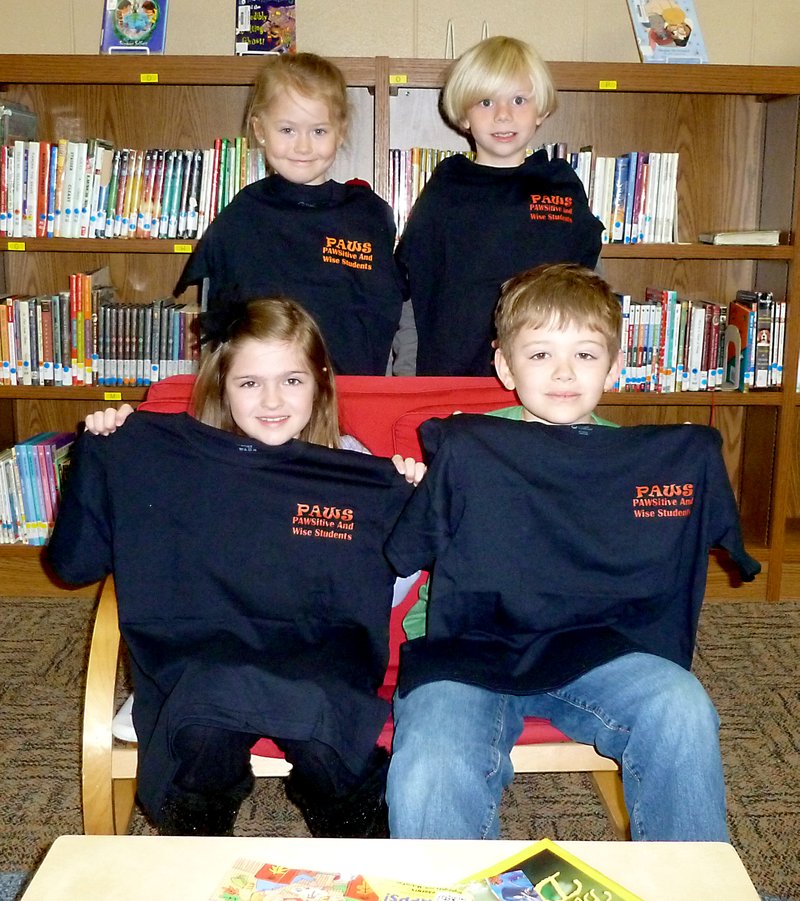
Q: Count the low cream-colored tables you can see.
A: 1